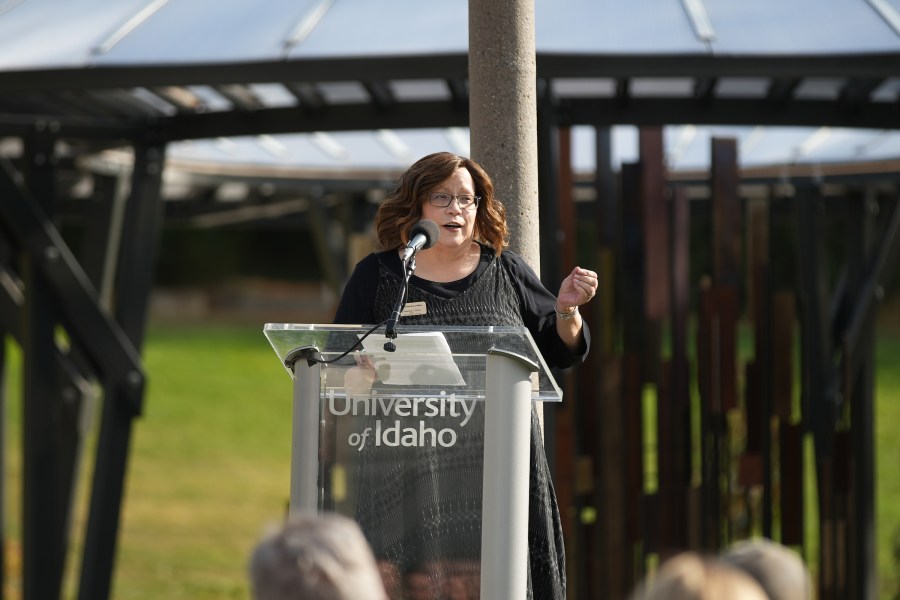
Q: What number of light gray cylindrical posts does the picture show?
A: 2